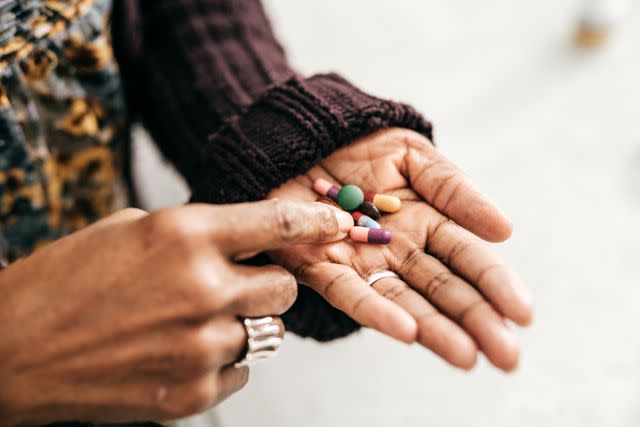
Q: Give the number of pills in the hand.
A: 7